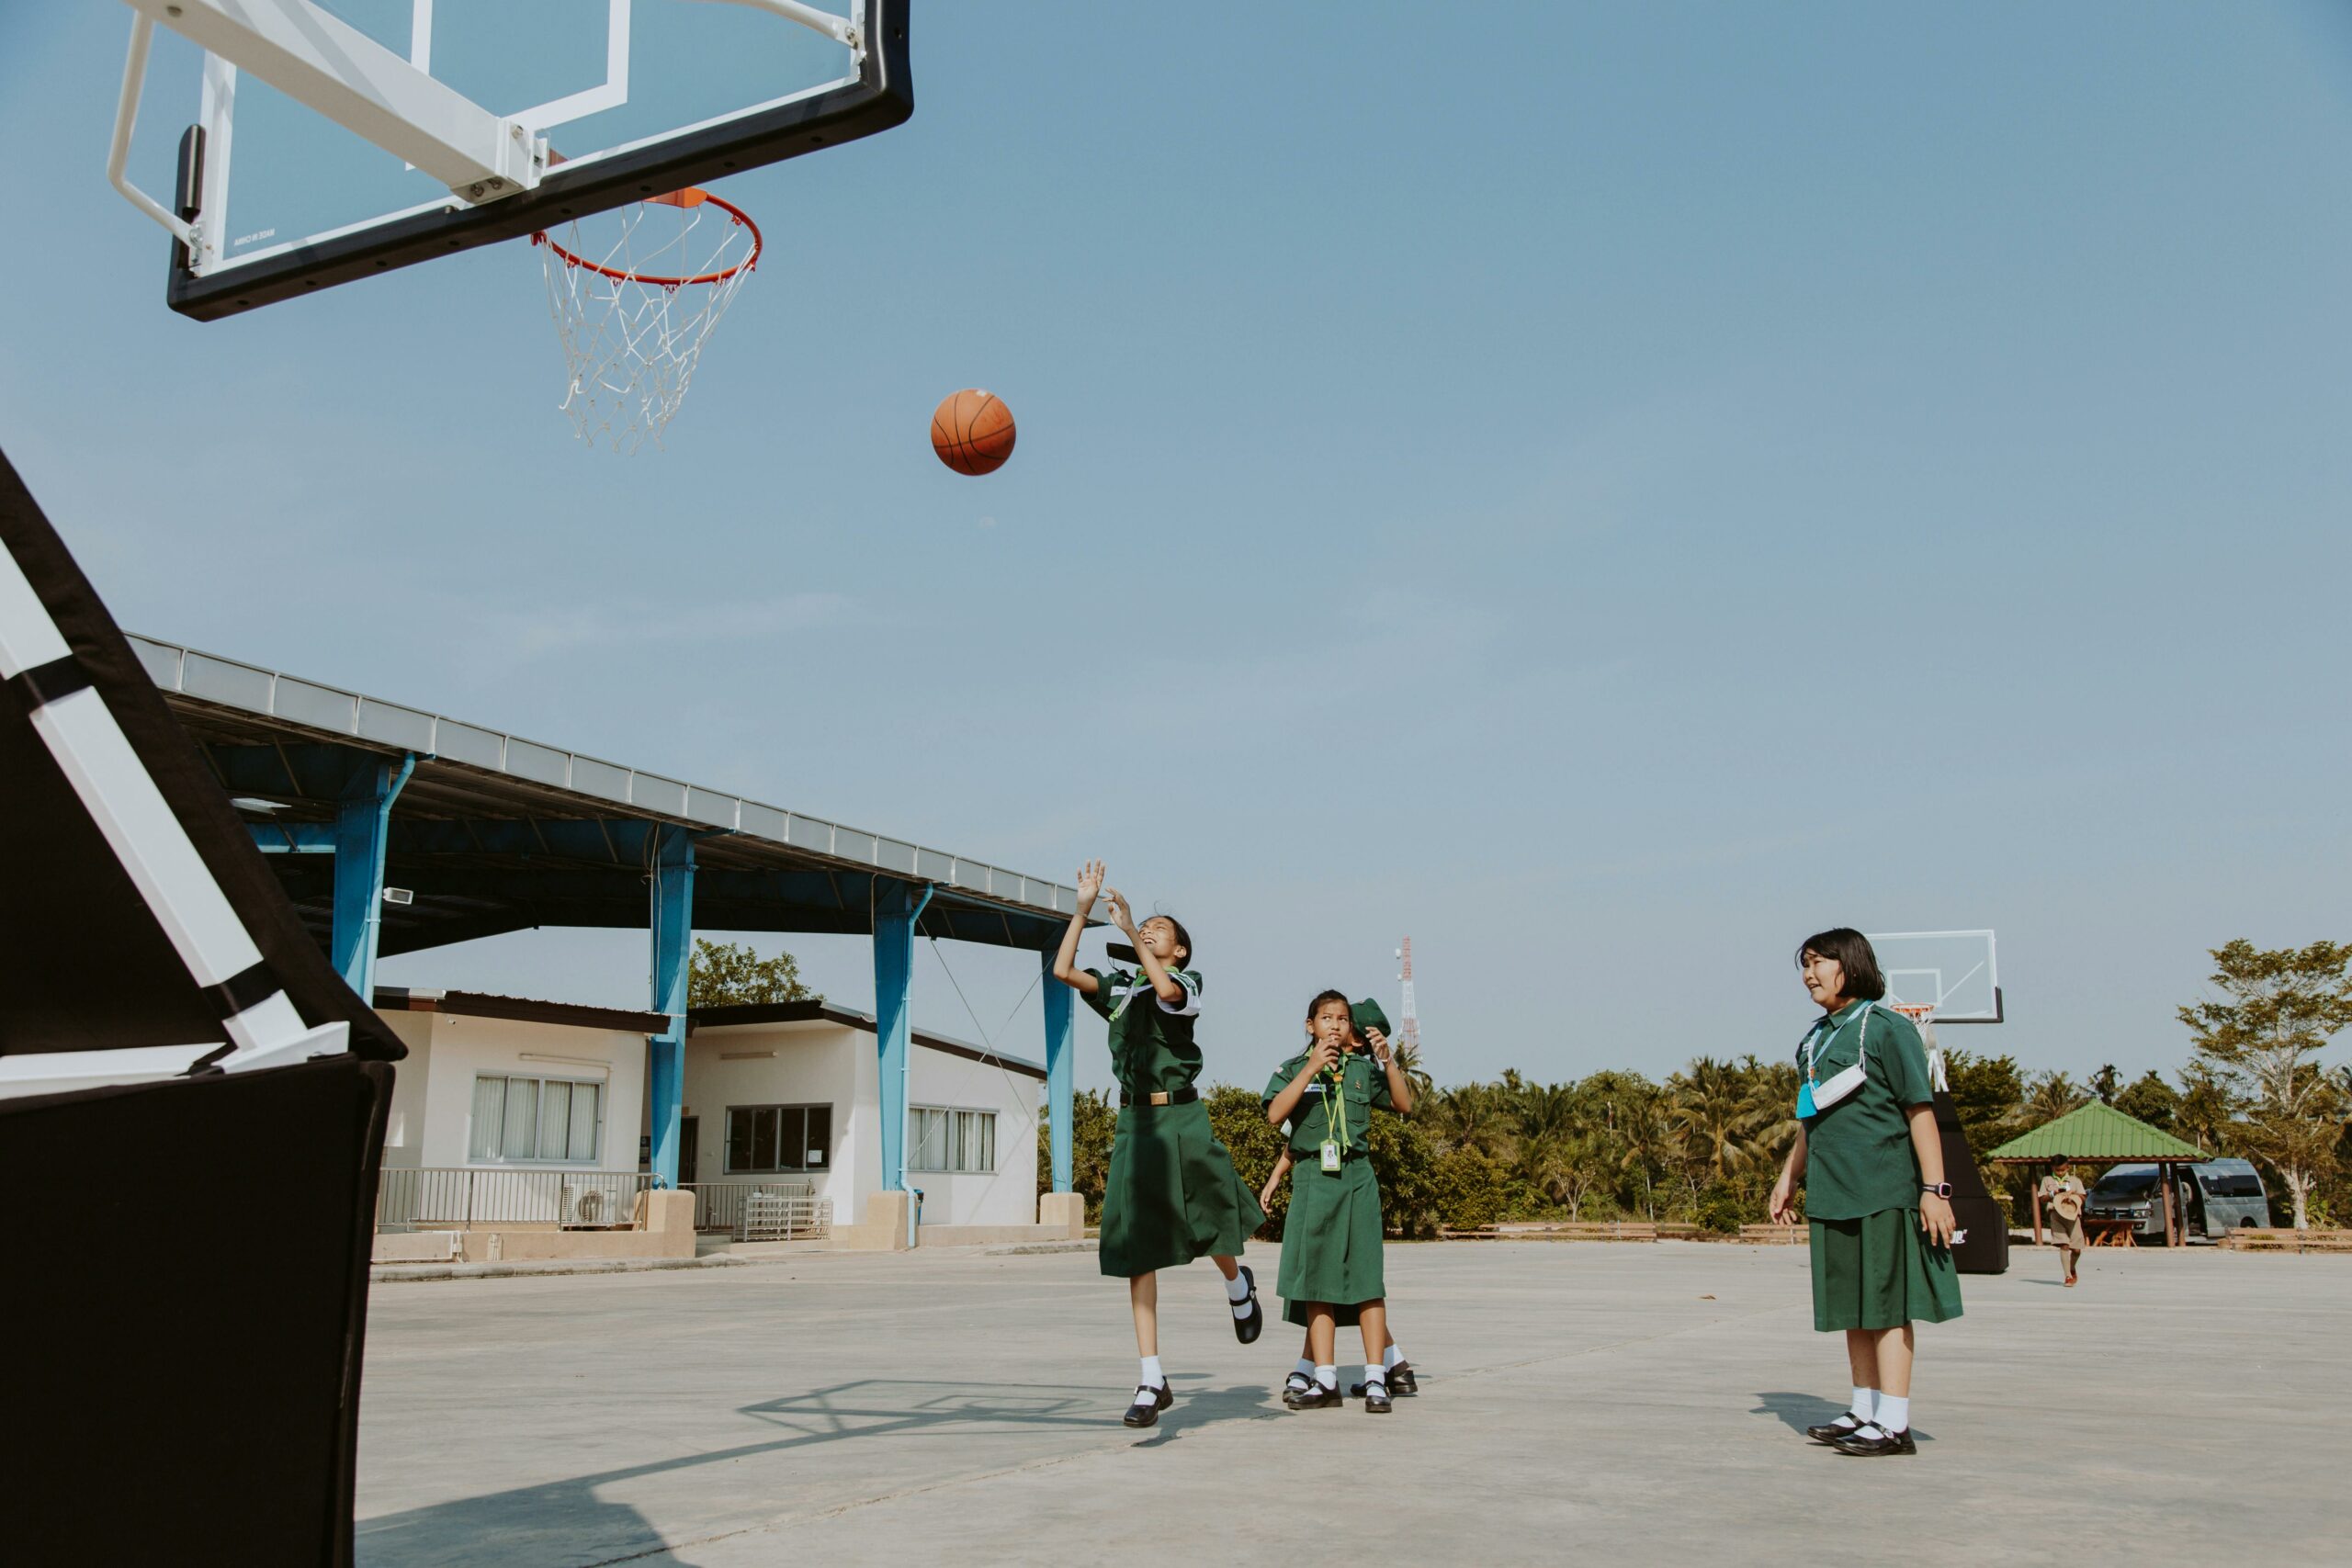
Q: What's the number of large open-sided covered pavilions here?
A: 1